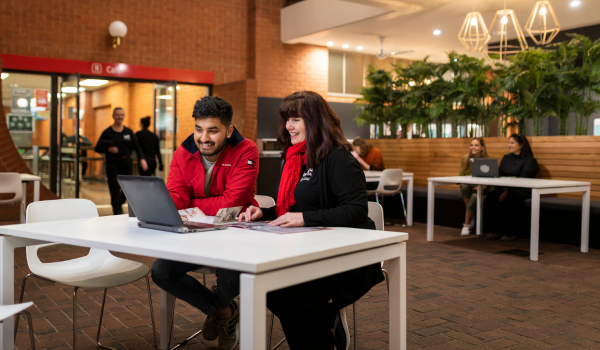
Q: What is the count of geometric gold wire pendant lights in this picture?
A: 3